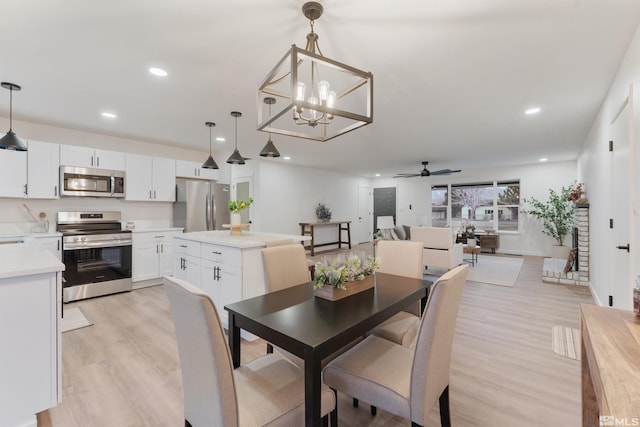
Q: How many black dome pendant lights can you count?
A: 4